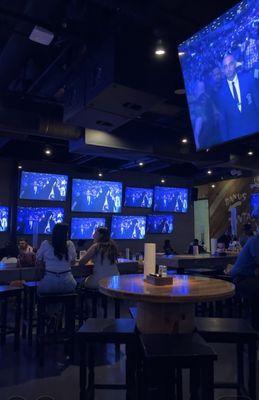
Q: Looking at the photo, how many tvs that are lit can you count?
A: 11